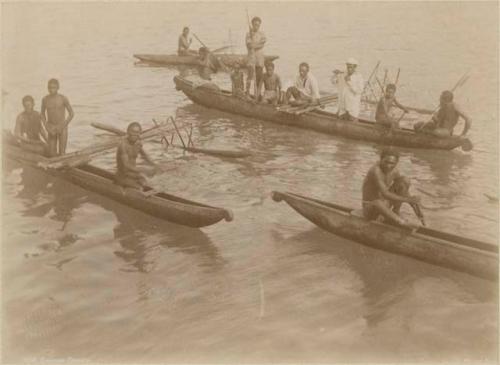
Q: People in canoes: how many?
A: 13